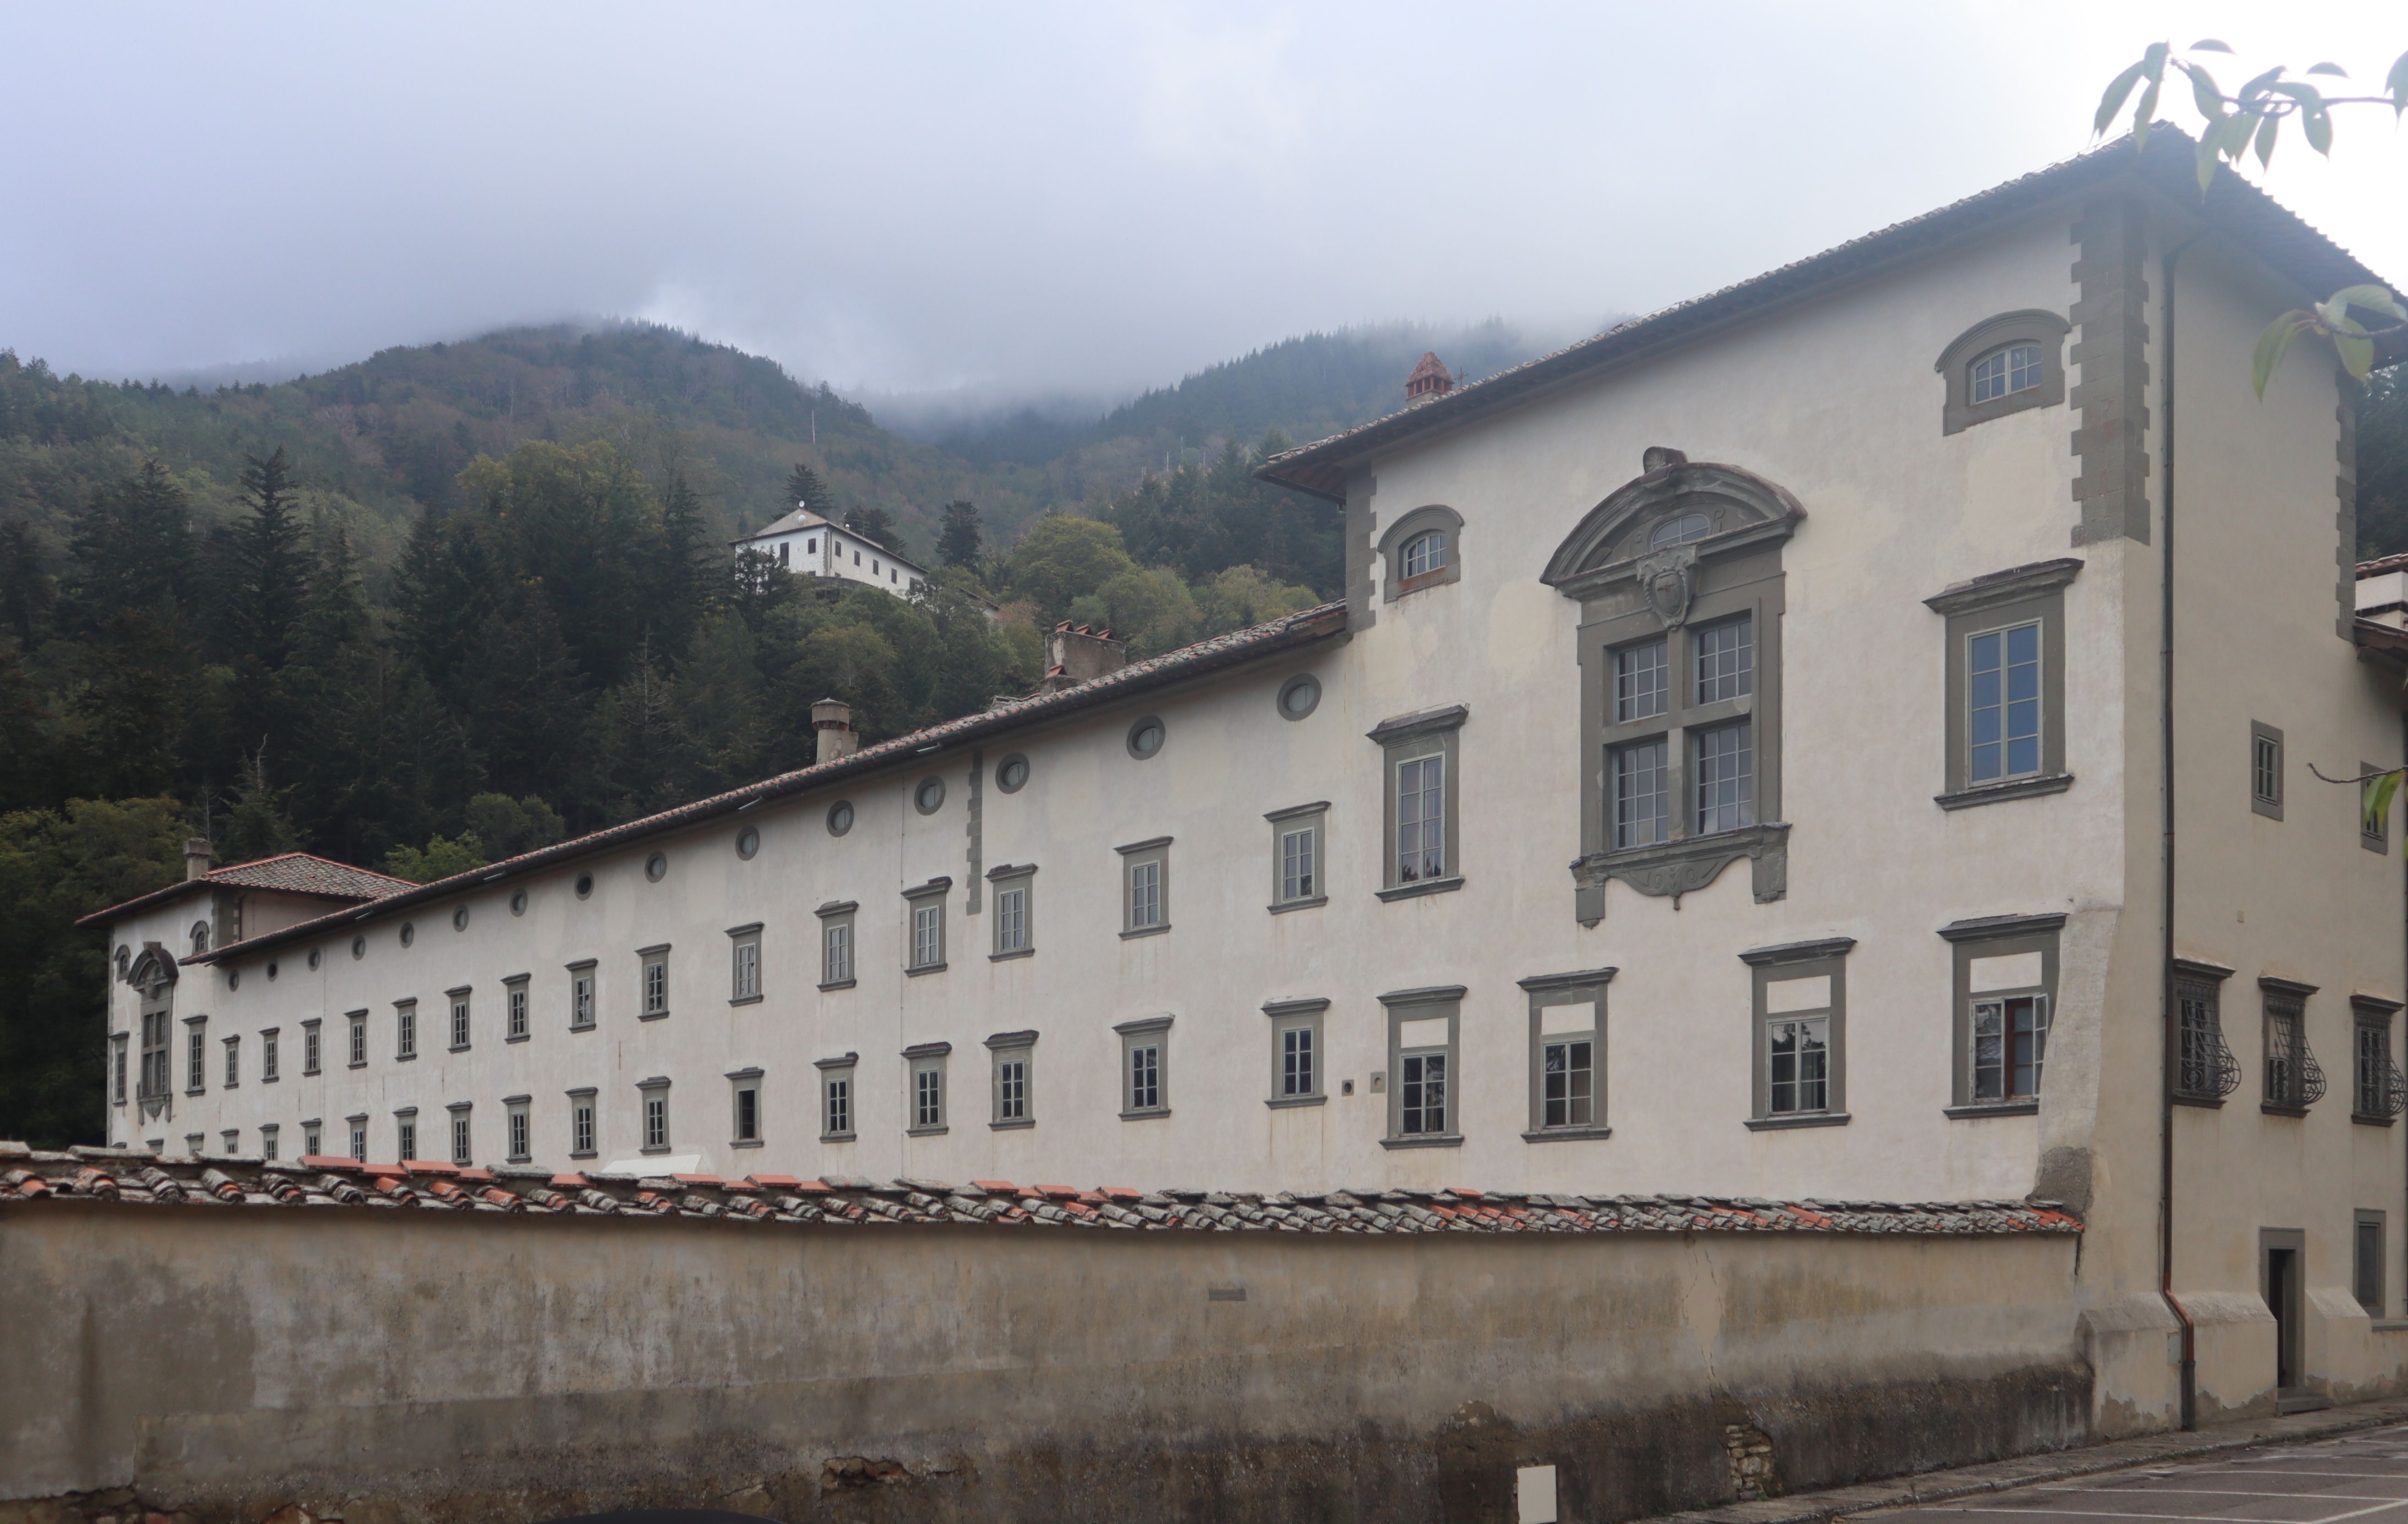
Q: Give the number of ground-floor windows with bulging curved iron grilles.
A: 3